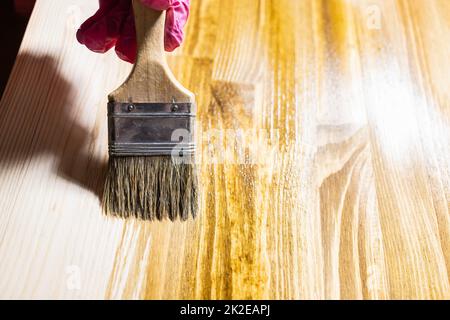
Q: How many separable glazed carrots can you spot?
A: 0